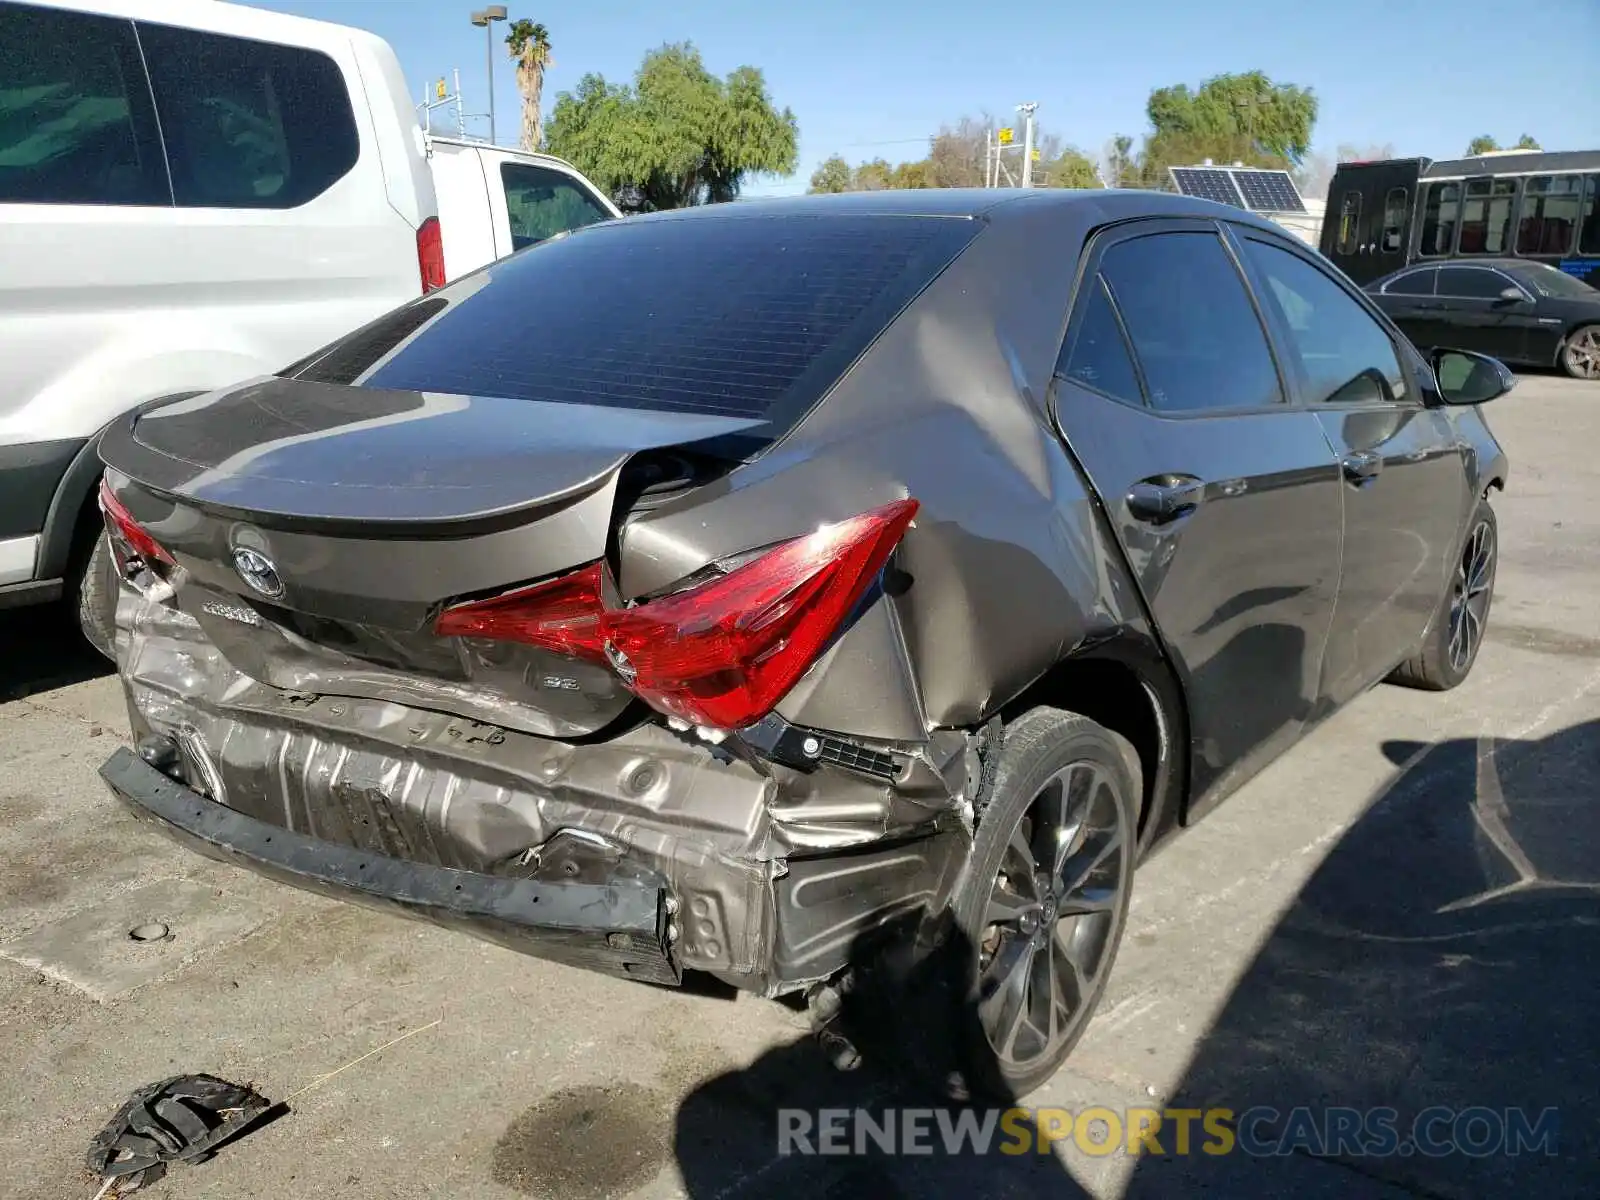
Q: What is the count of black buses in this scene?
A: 1